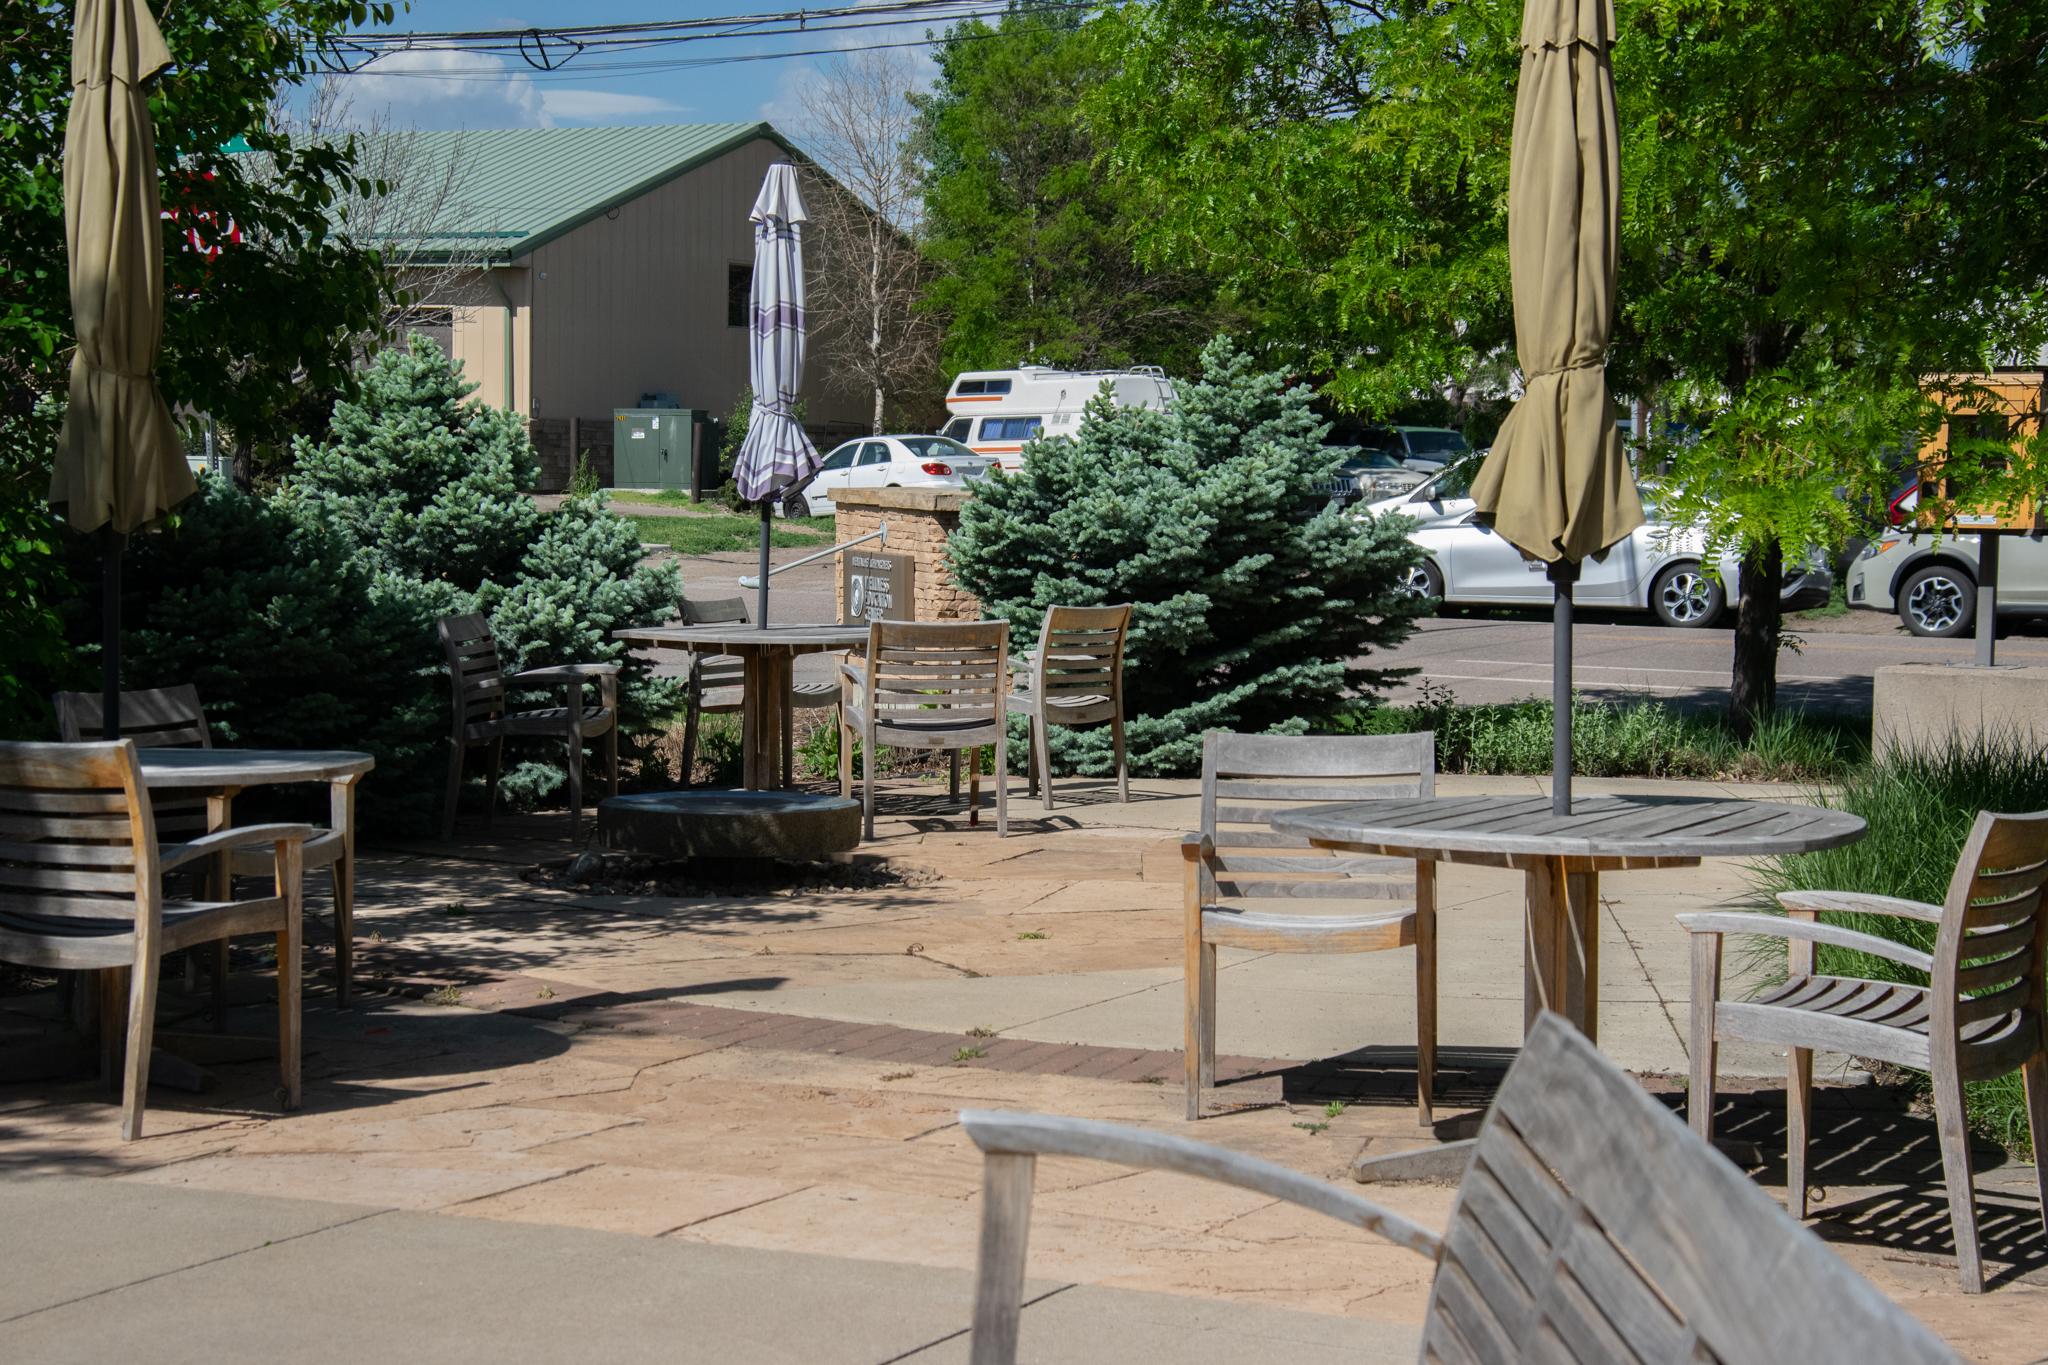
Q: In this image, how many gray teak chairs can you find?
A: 9